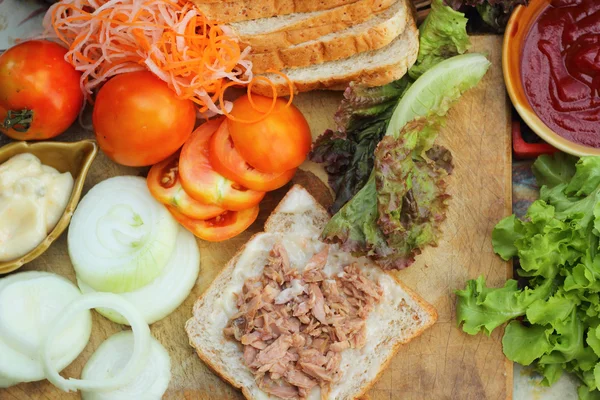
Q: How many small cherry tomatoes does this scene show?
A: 0